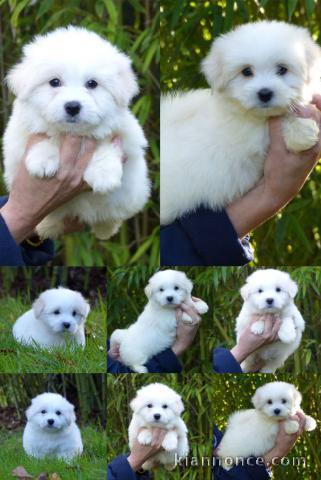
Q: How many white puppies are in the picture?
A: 8